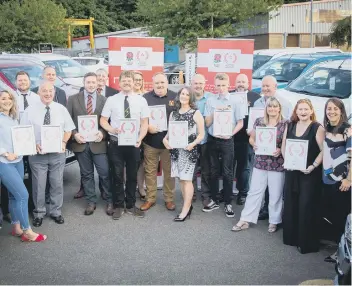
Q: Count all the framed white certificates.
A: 11